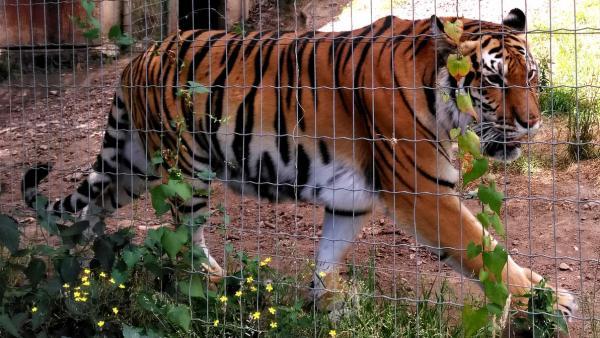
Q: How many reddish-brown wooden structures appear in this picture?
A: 1